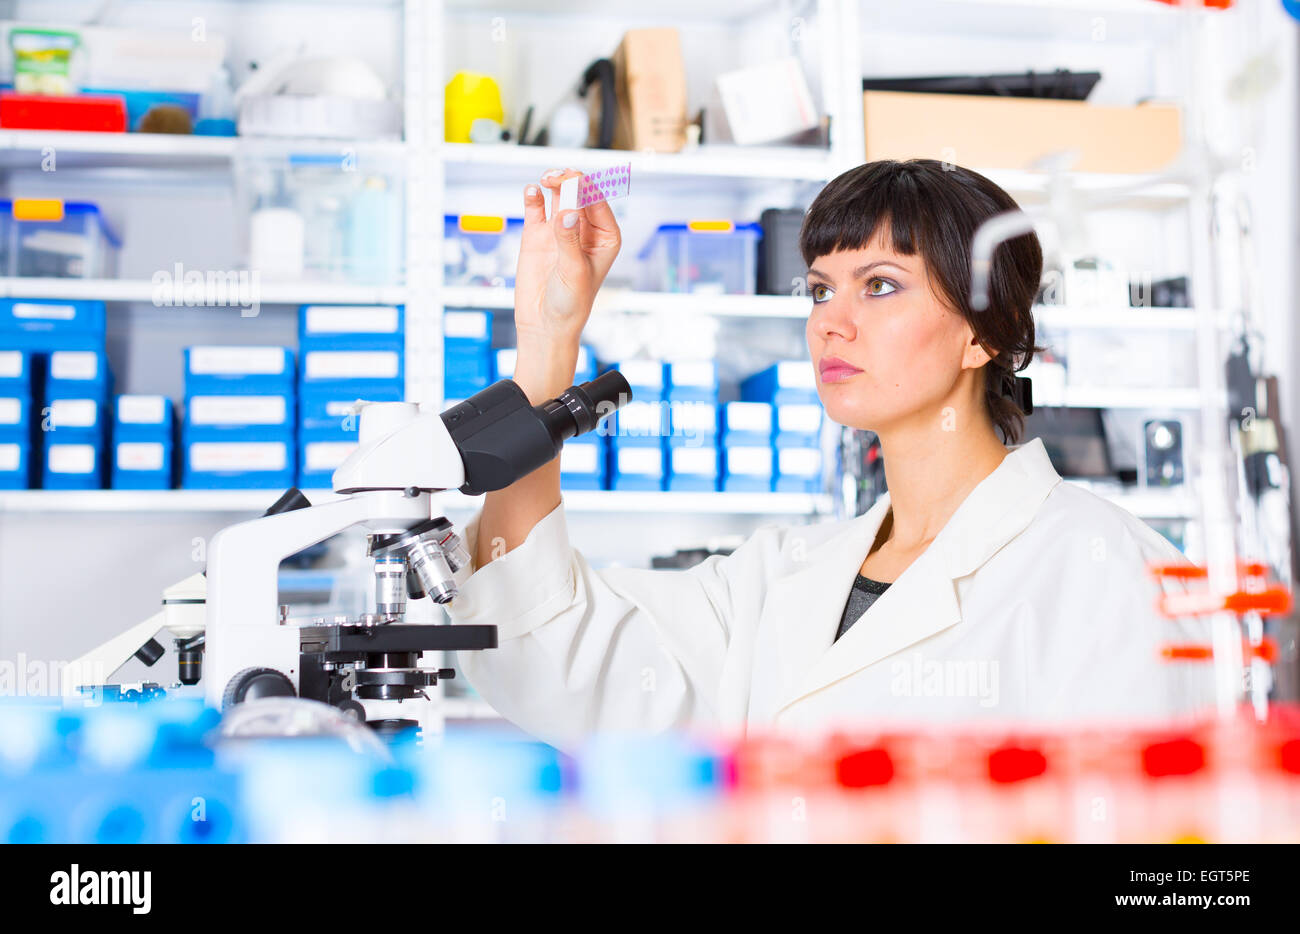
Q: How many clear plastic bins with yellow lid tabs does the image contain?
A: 3